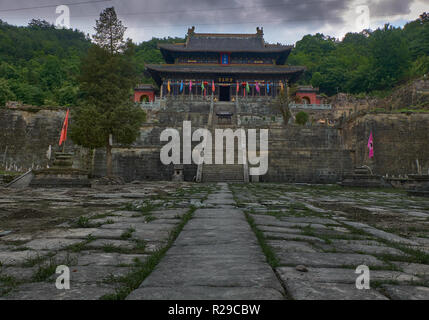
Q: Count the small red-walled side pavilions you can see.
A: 2